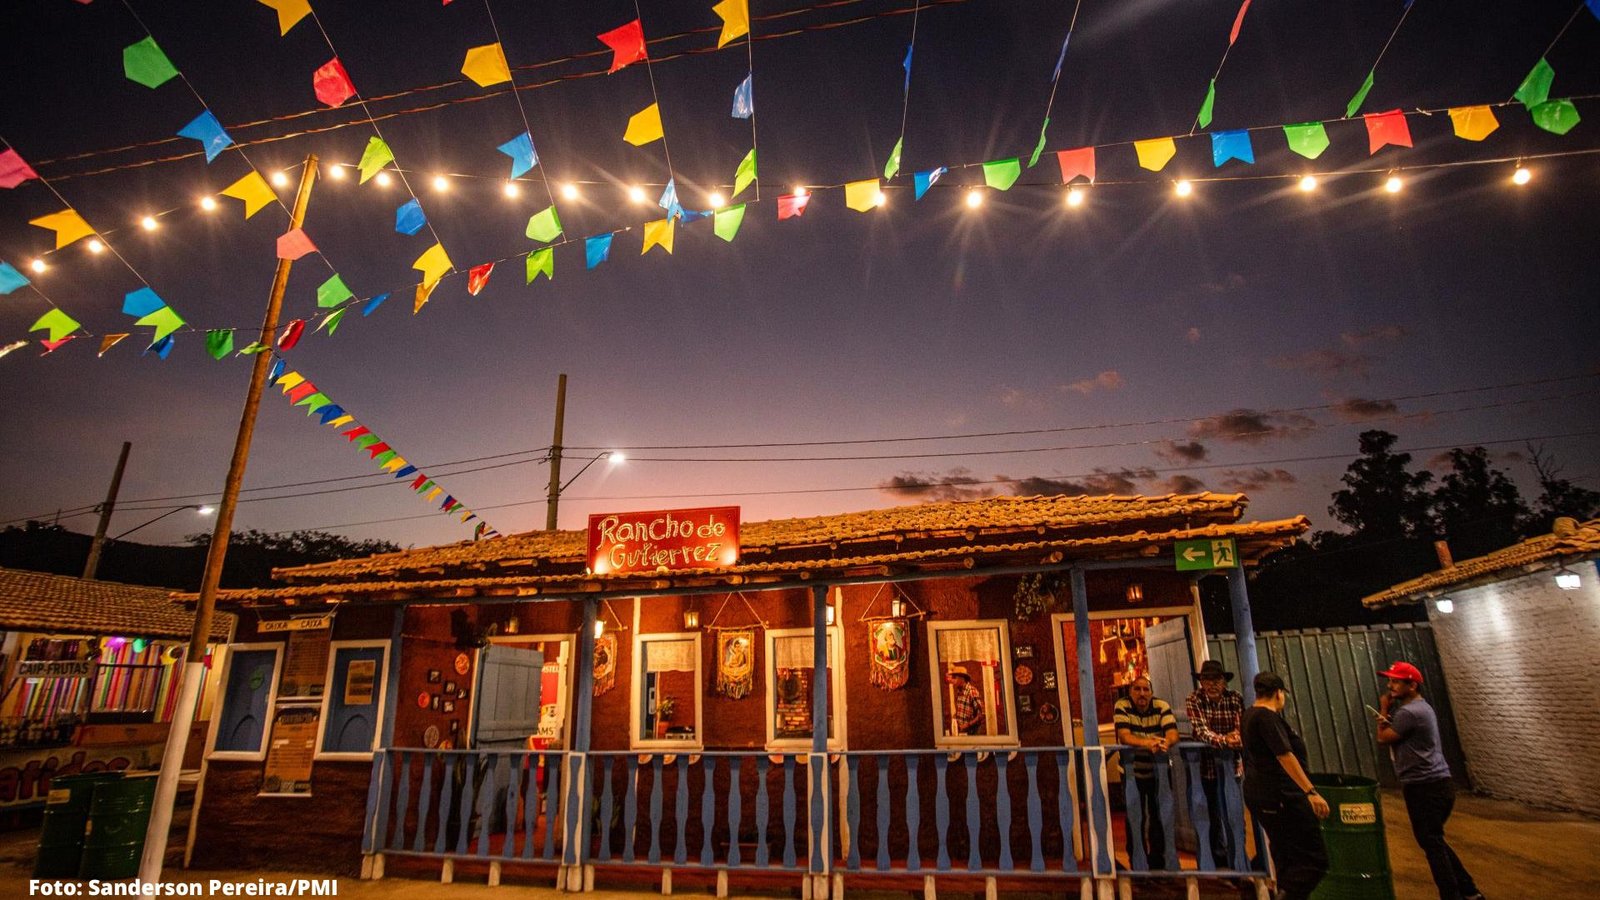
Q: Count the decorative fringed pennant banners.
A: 3